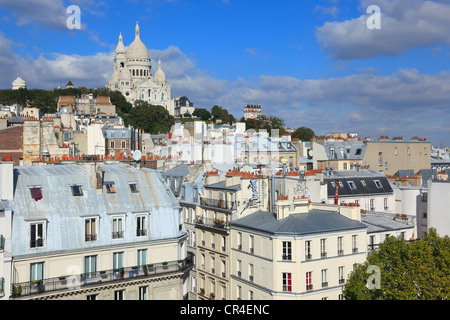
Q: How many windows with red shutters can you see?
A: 2